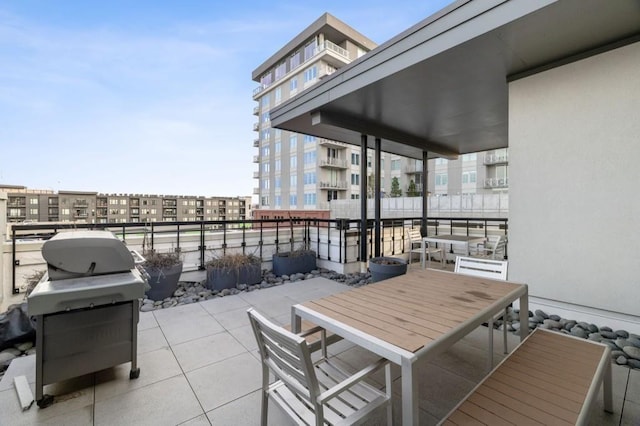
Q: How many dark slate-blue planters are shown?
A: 4